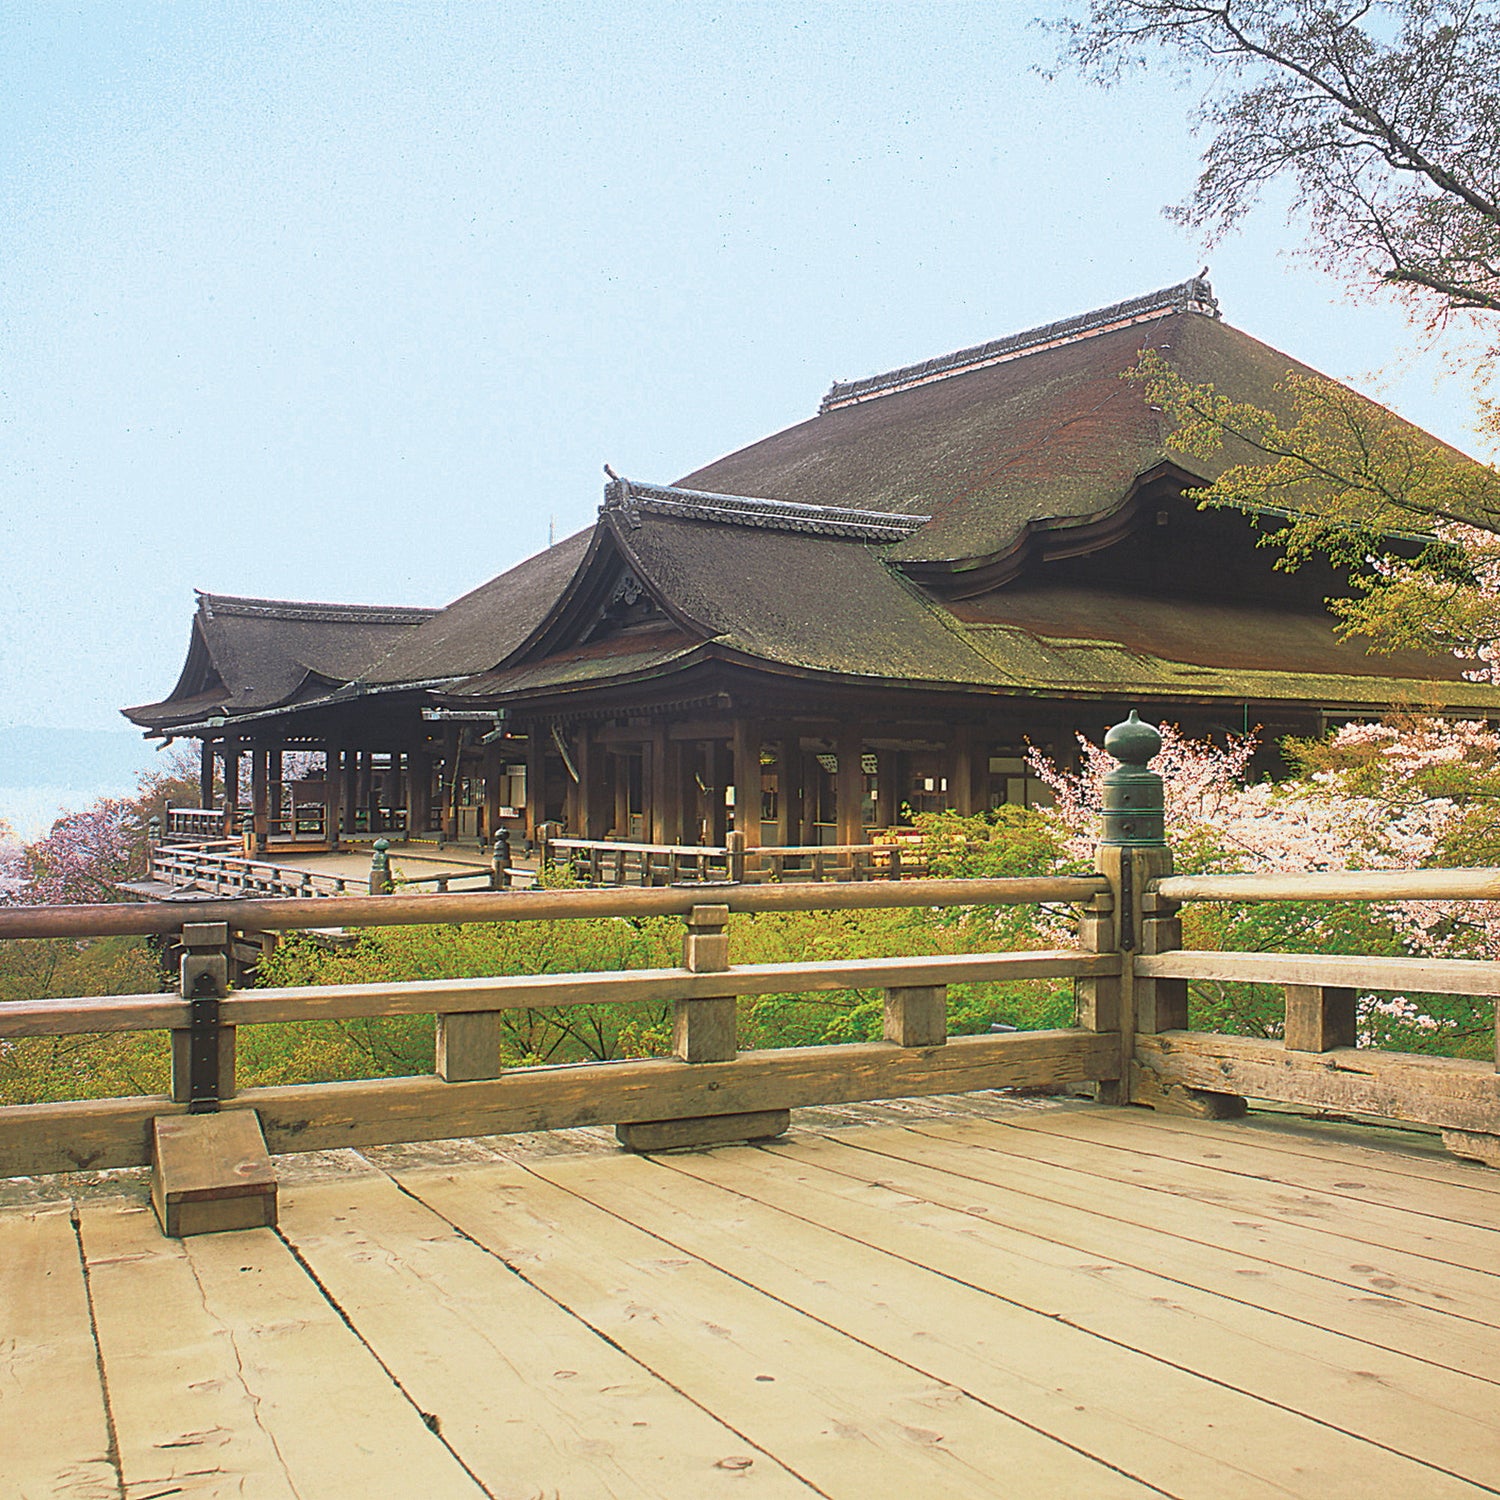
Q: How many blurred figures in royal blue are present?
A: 0